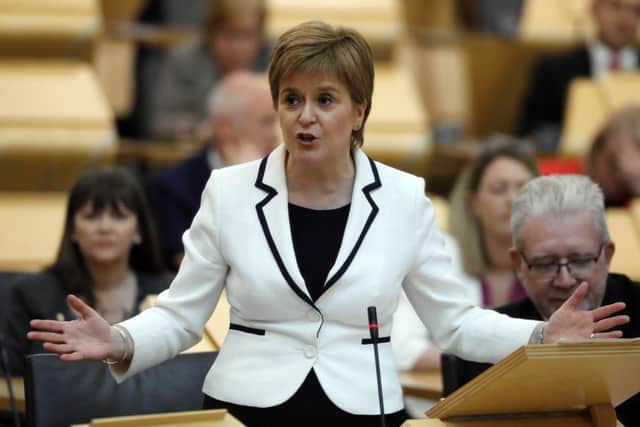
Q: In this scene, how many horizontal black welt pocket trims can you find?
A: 2